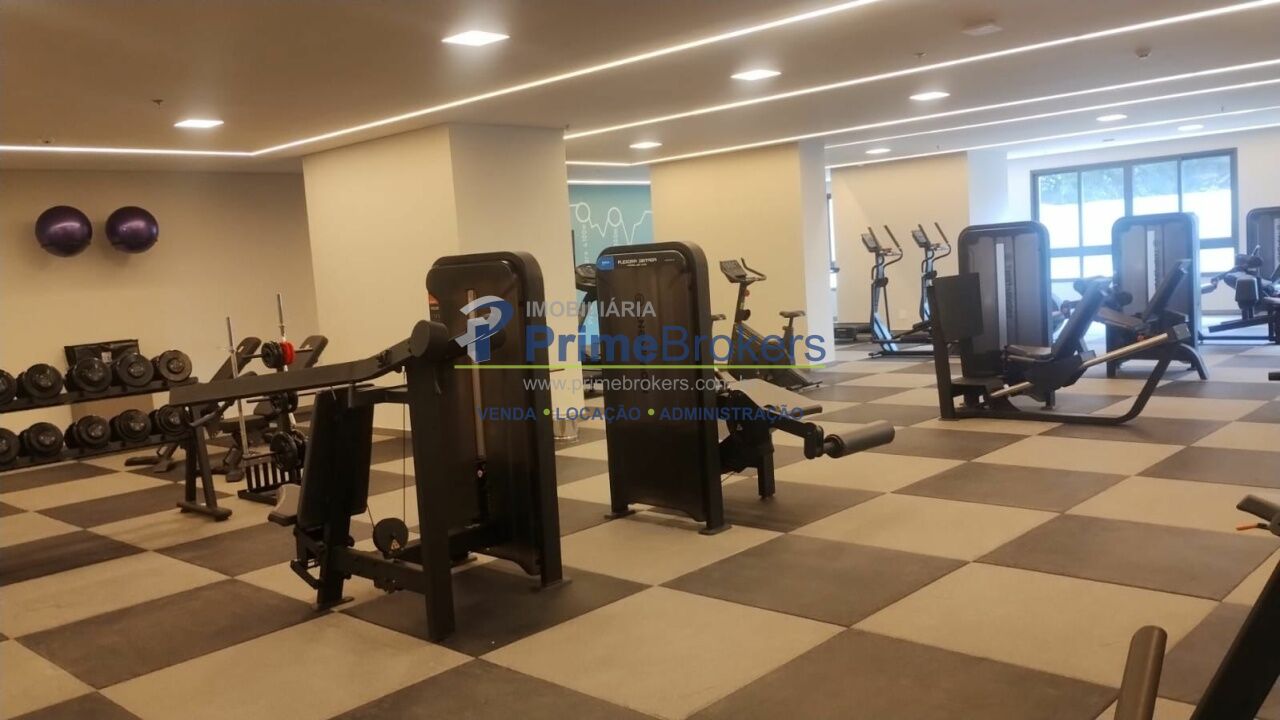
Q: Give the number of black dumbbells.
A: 10